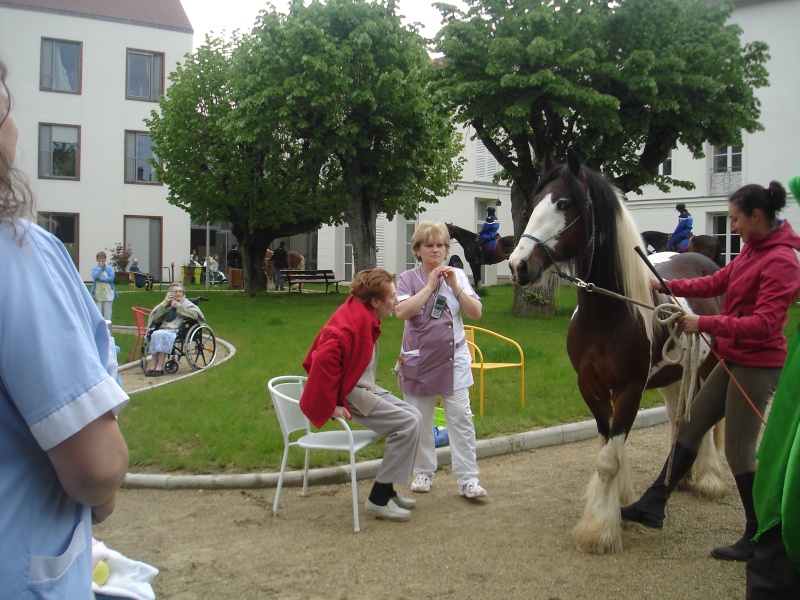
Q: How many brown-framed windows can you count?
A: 6